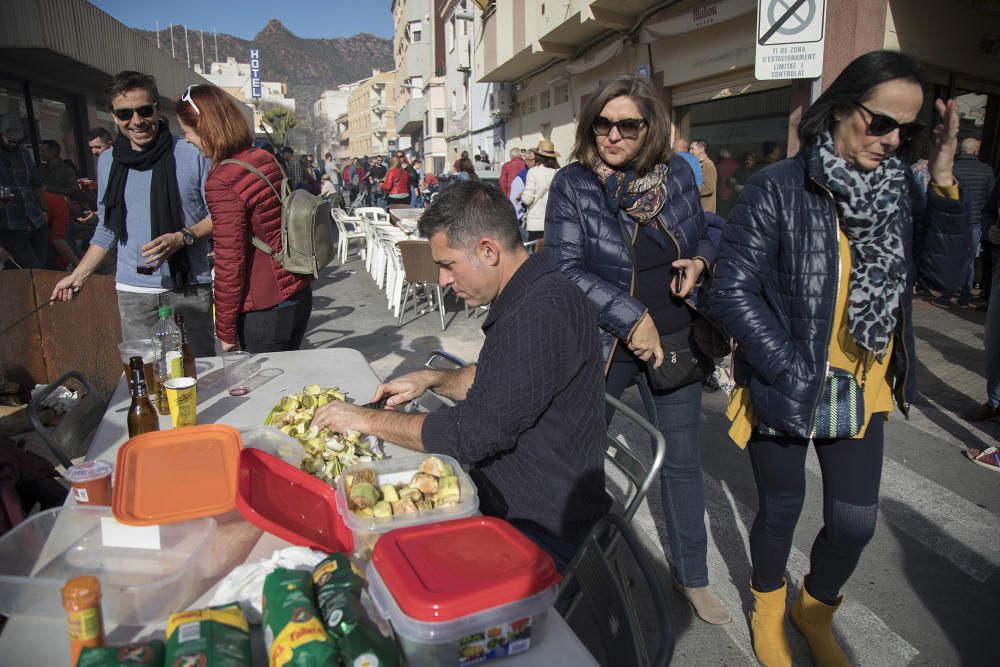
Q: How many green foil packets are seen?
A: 4